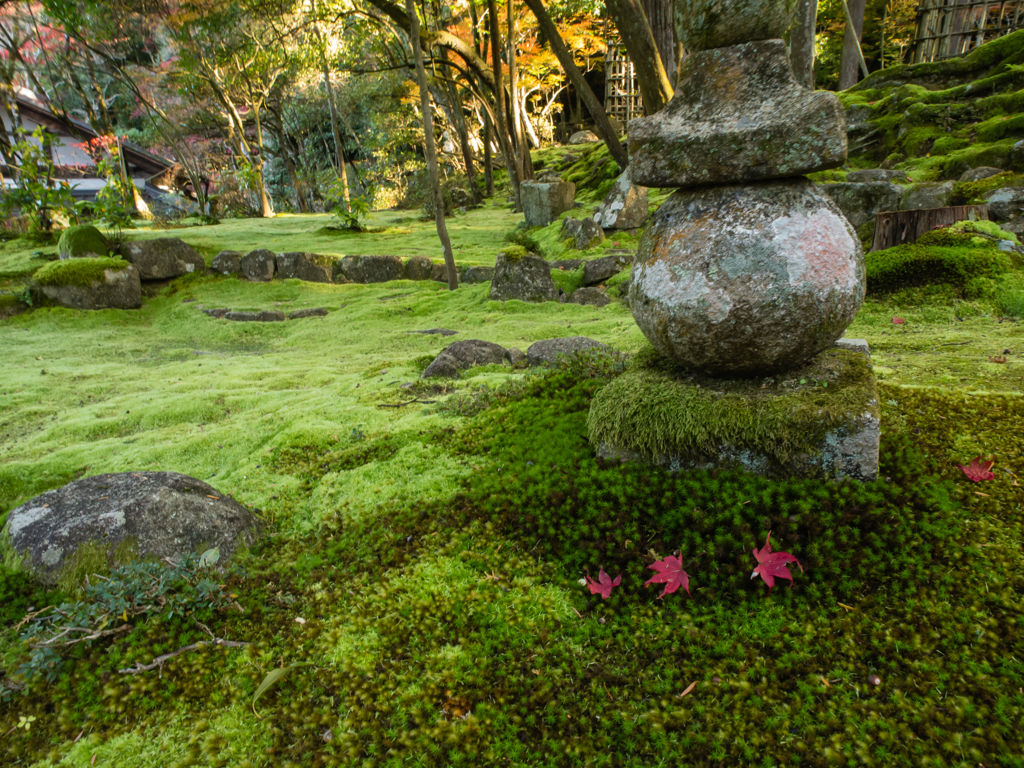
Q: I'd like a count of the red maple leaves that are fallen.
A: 4